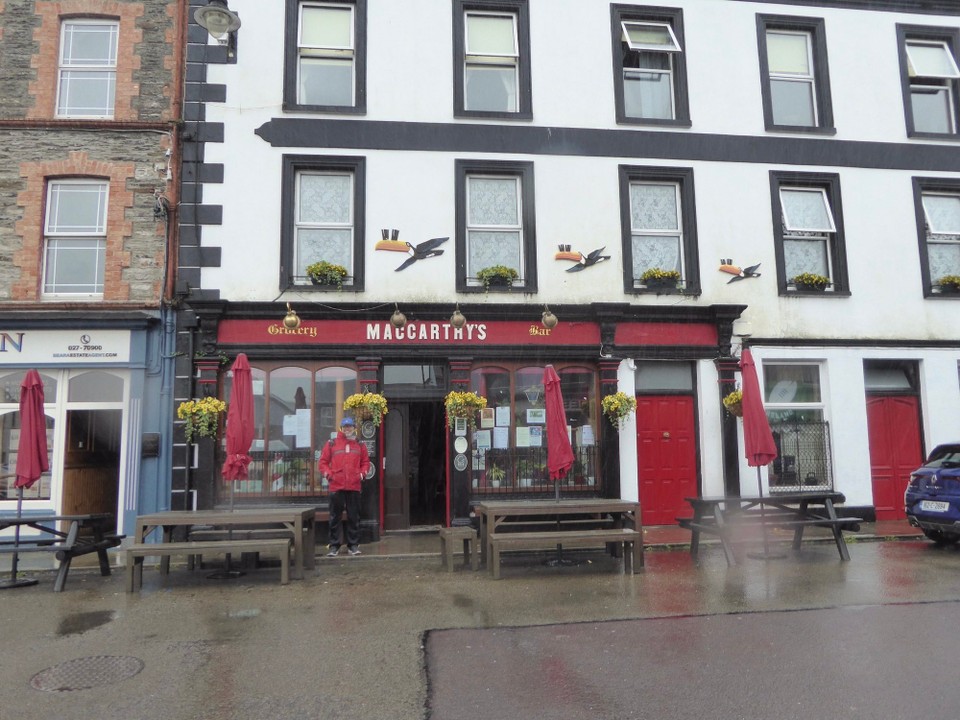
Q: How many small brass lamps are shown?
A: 4